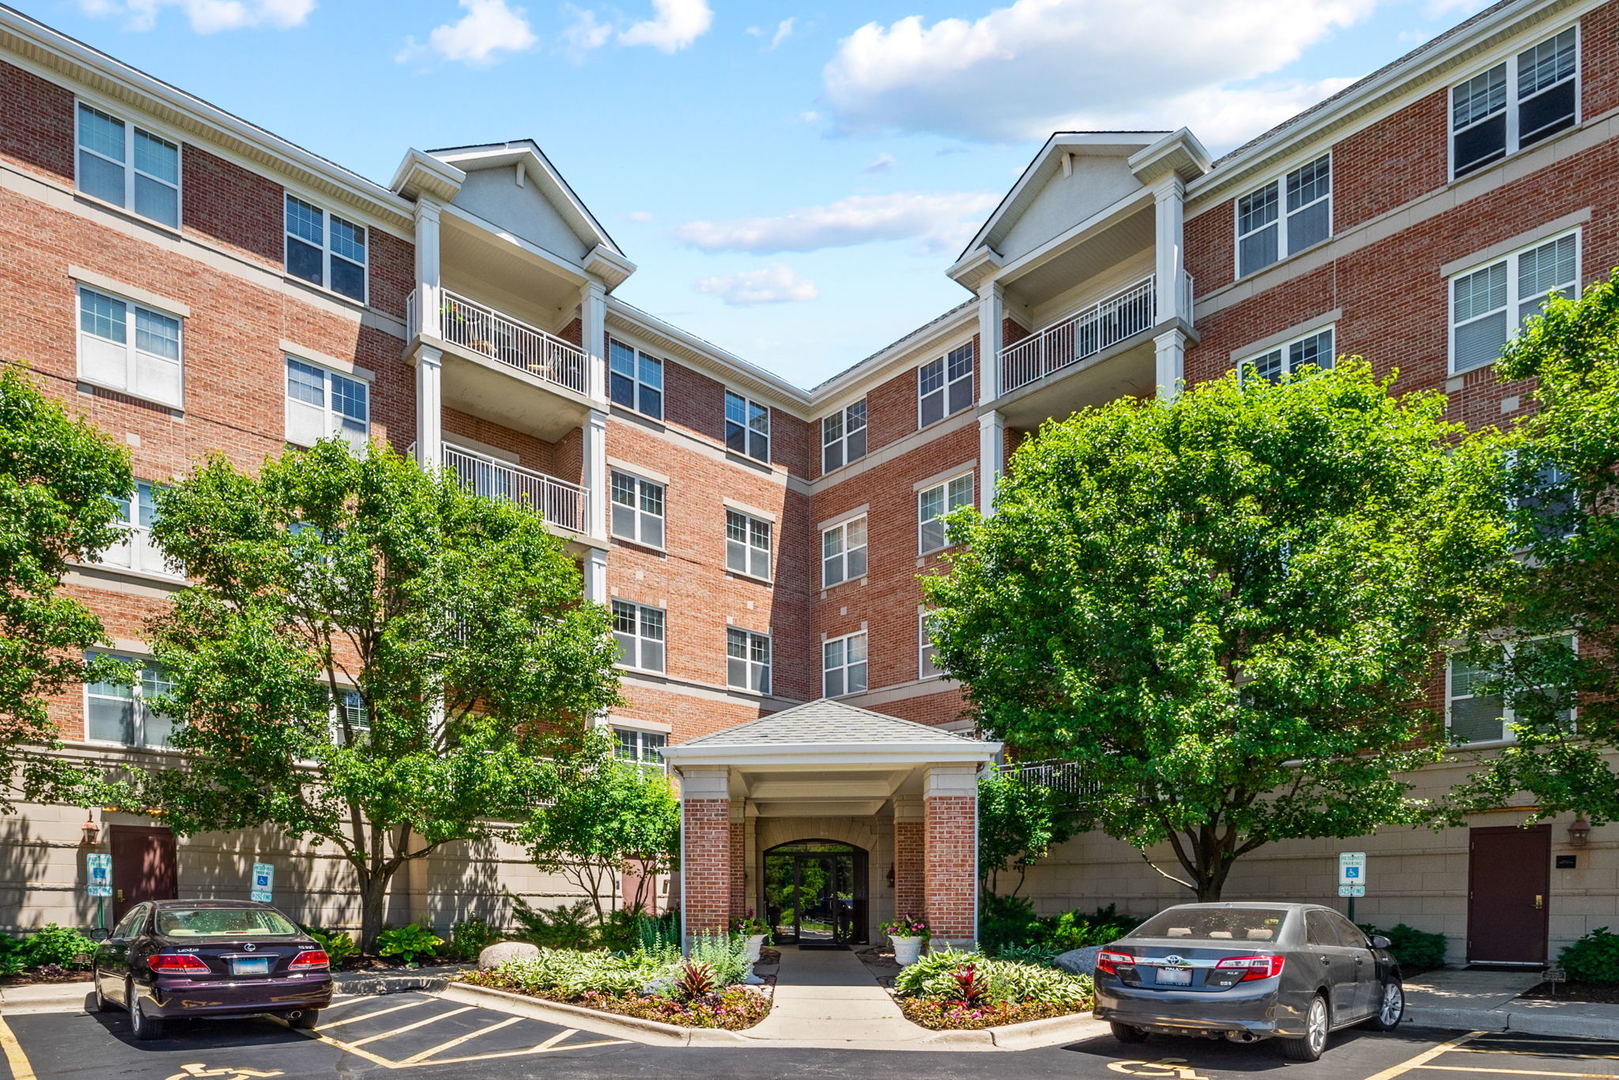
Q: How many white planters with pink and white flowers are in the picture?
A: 2